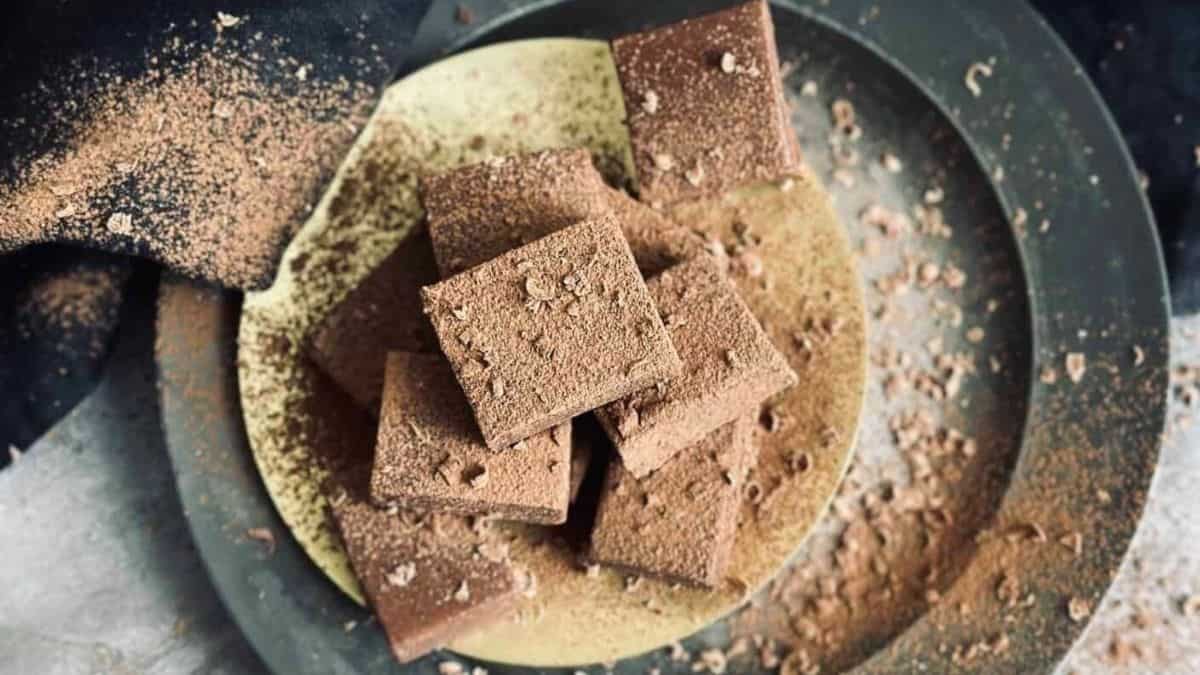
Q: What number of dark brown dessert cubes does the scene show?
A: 9